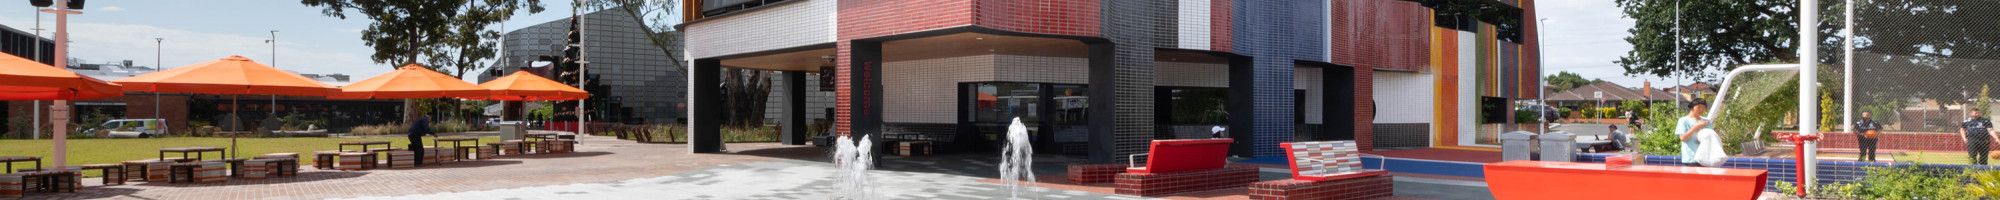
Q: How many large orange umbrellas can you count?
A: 4